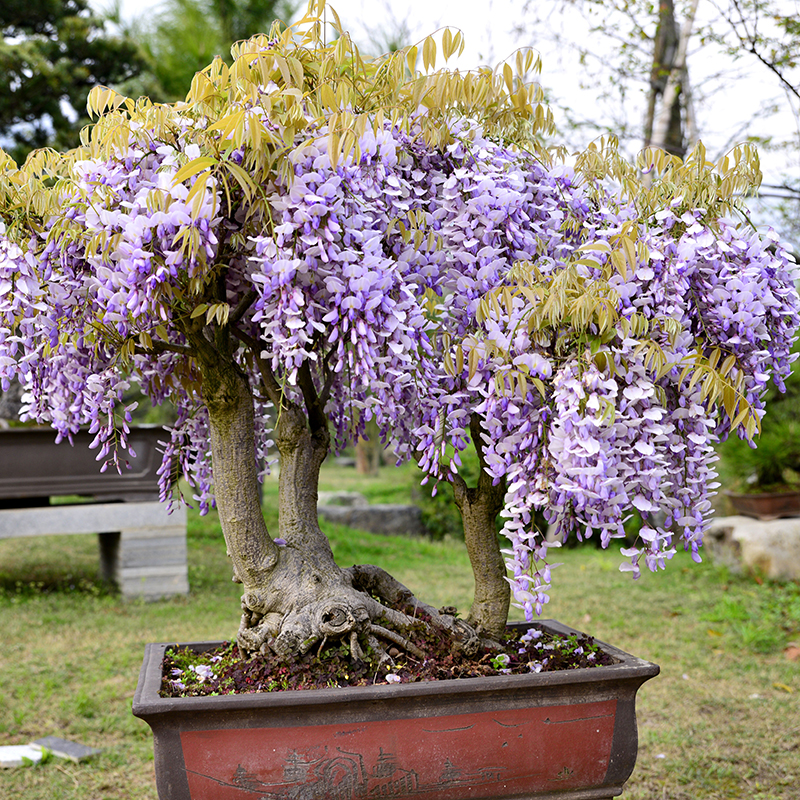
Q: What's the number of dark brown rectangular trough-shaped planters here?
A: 2